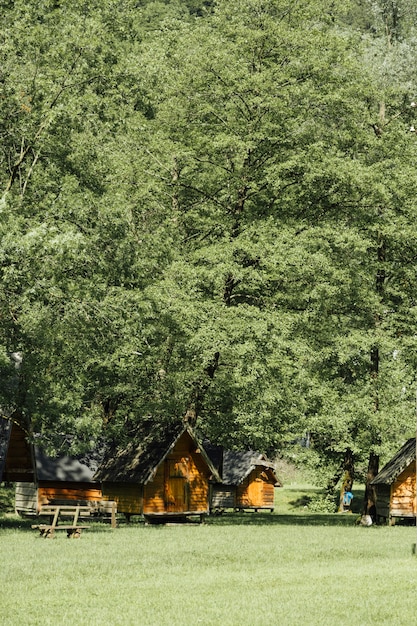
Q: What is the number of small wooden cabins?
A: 4